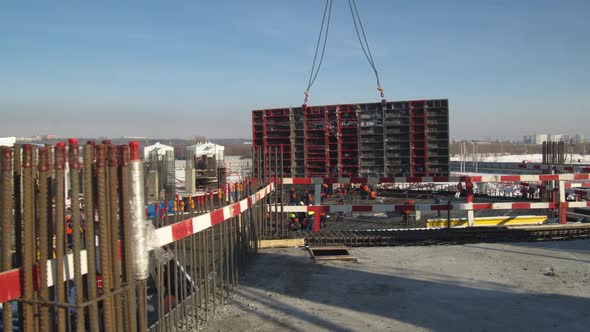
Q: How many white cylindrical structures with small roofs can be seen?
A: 2